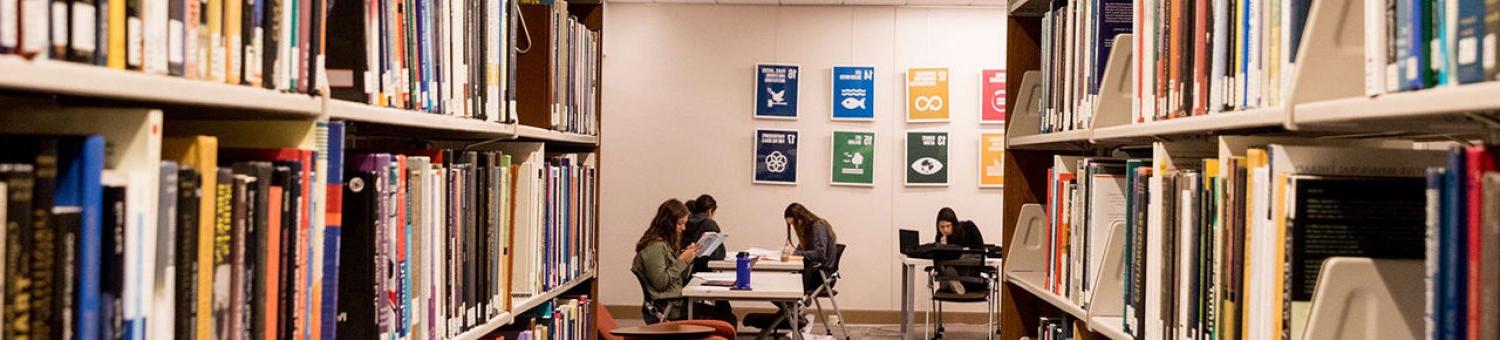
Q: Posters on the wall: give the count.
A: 8